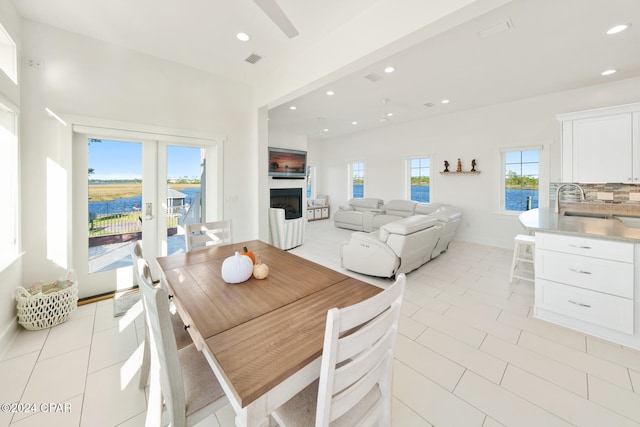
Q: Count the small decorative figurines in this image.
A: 3